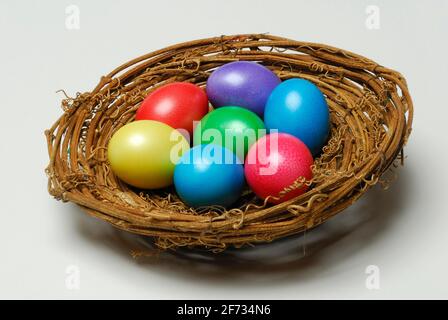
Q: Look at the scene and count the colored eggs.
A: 7